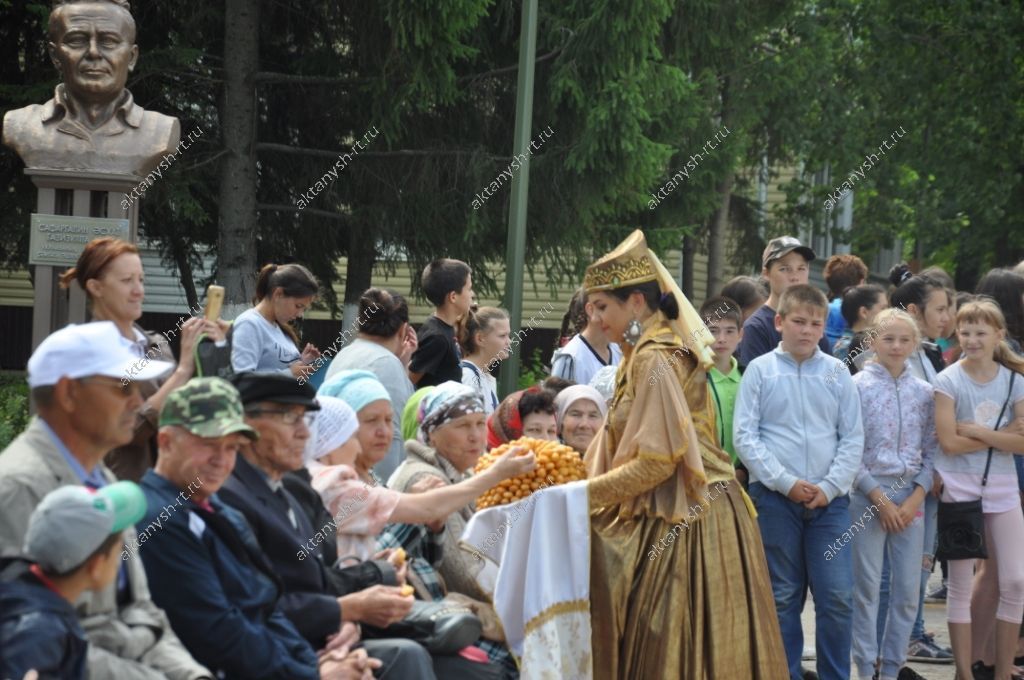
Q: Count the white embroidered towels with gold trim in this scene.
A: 1